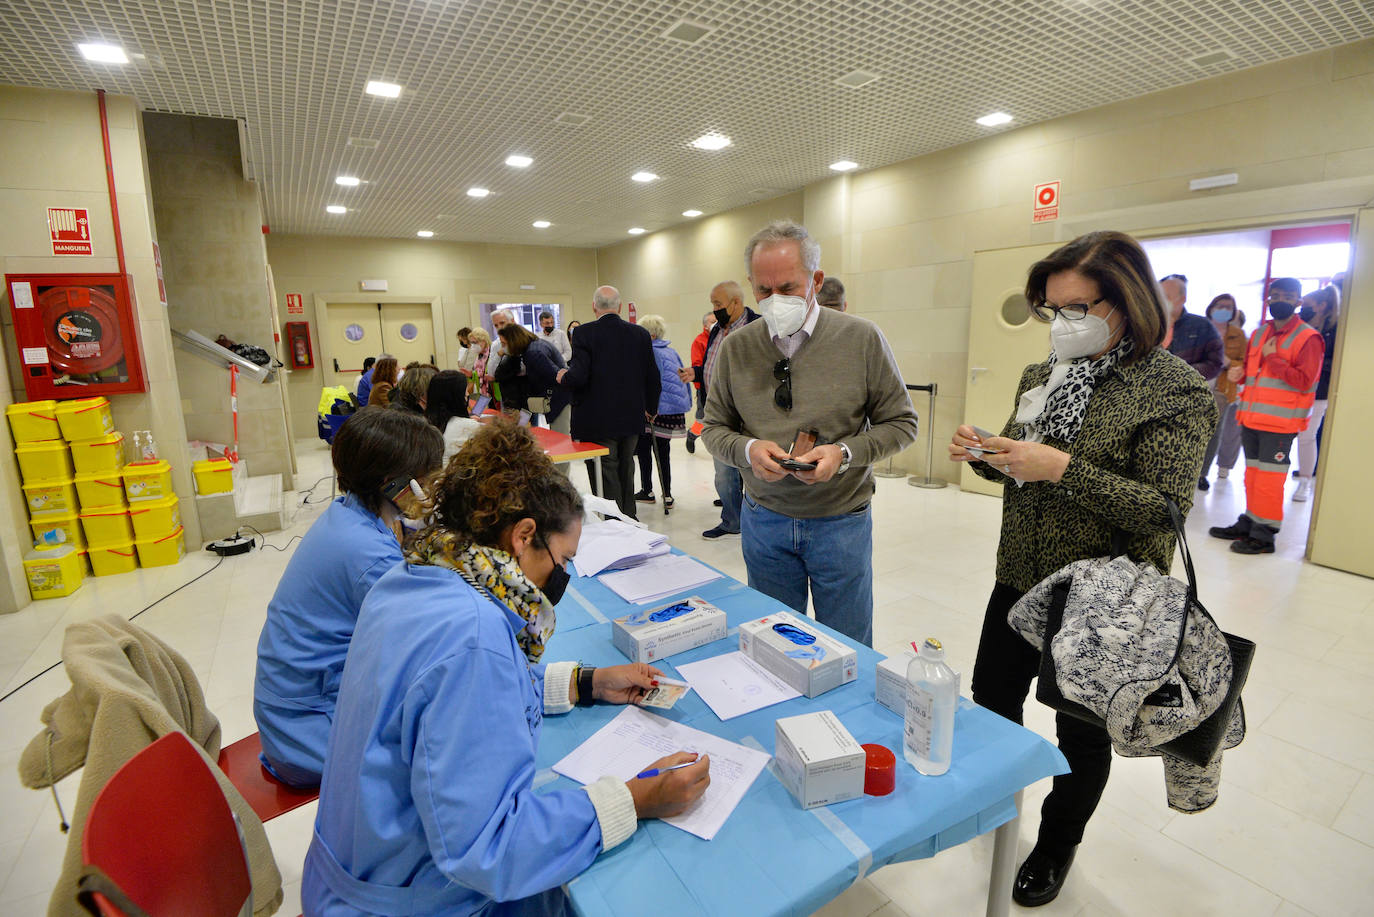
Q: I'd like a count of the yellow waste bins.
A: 15